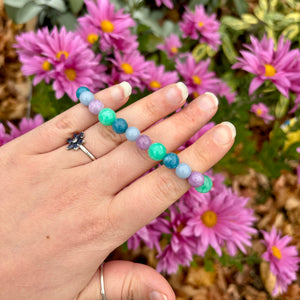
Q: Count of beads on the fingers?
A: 12